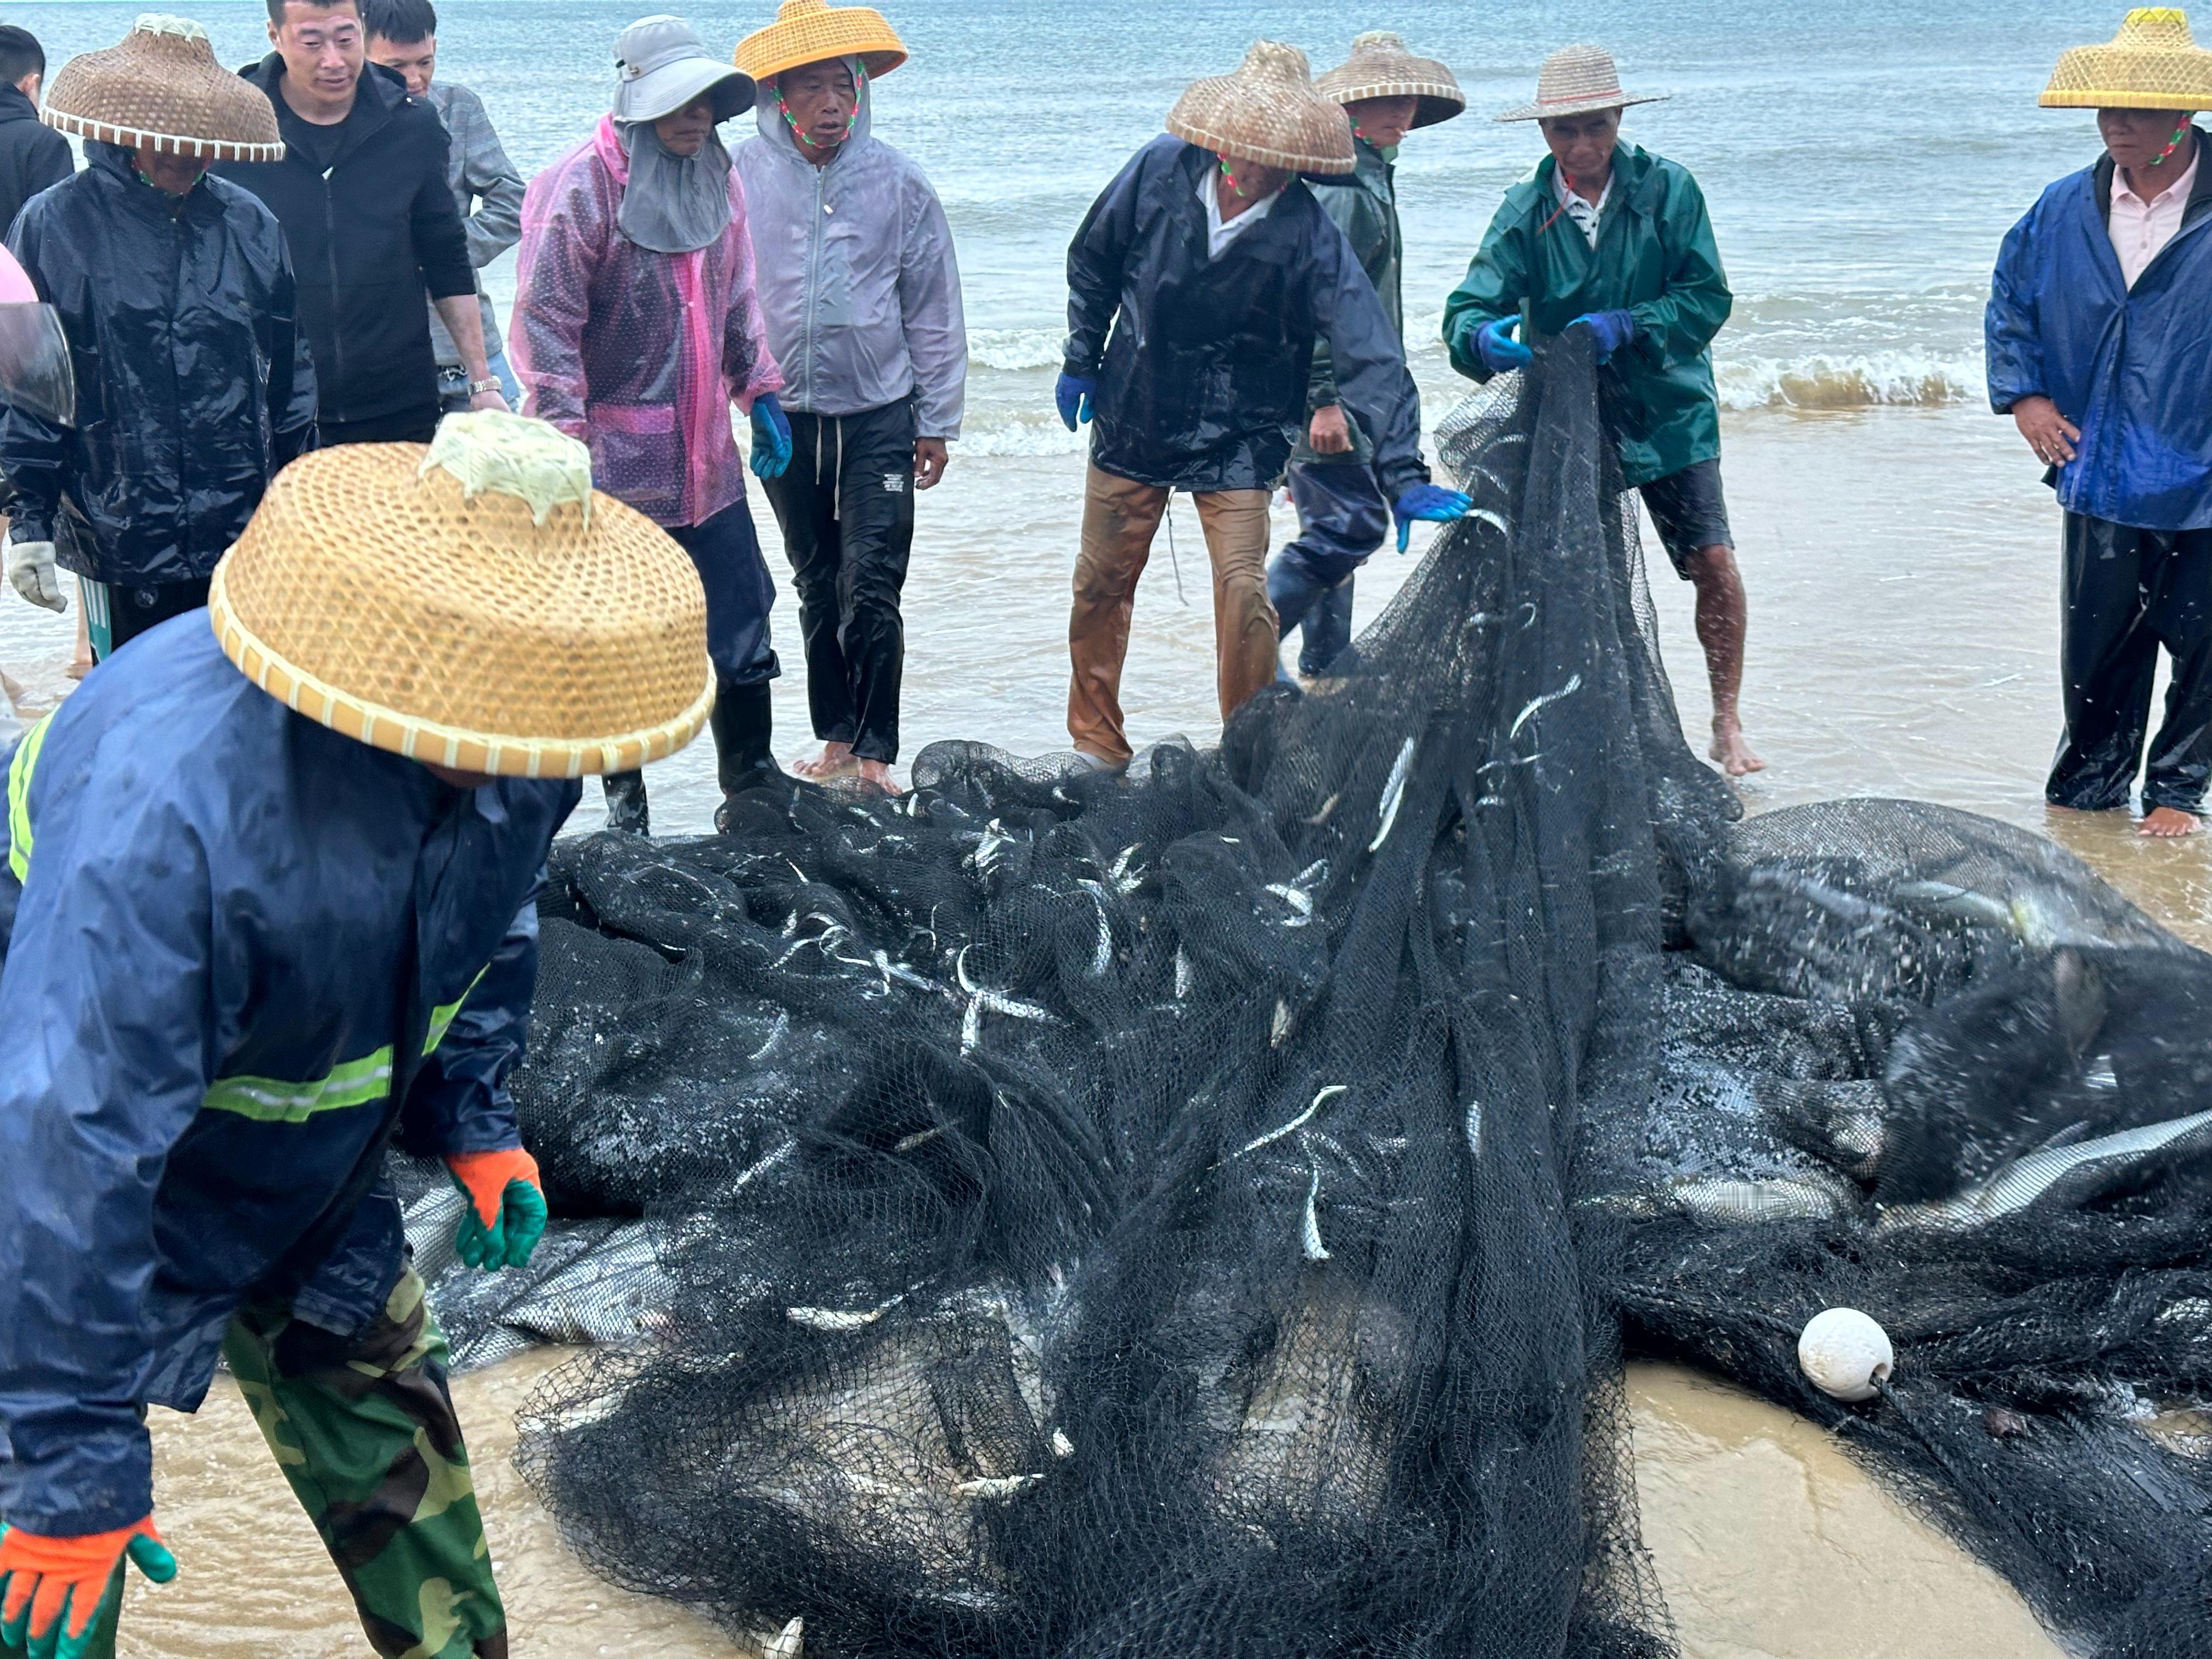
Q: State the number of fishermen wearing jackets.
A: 8